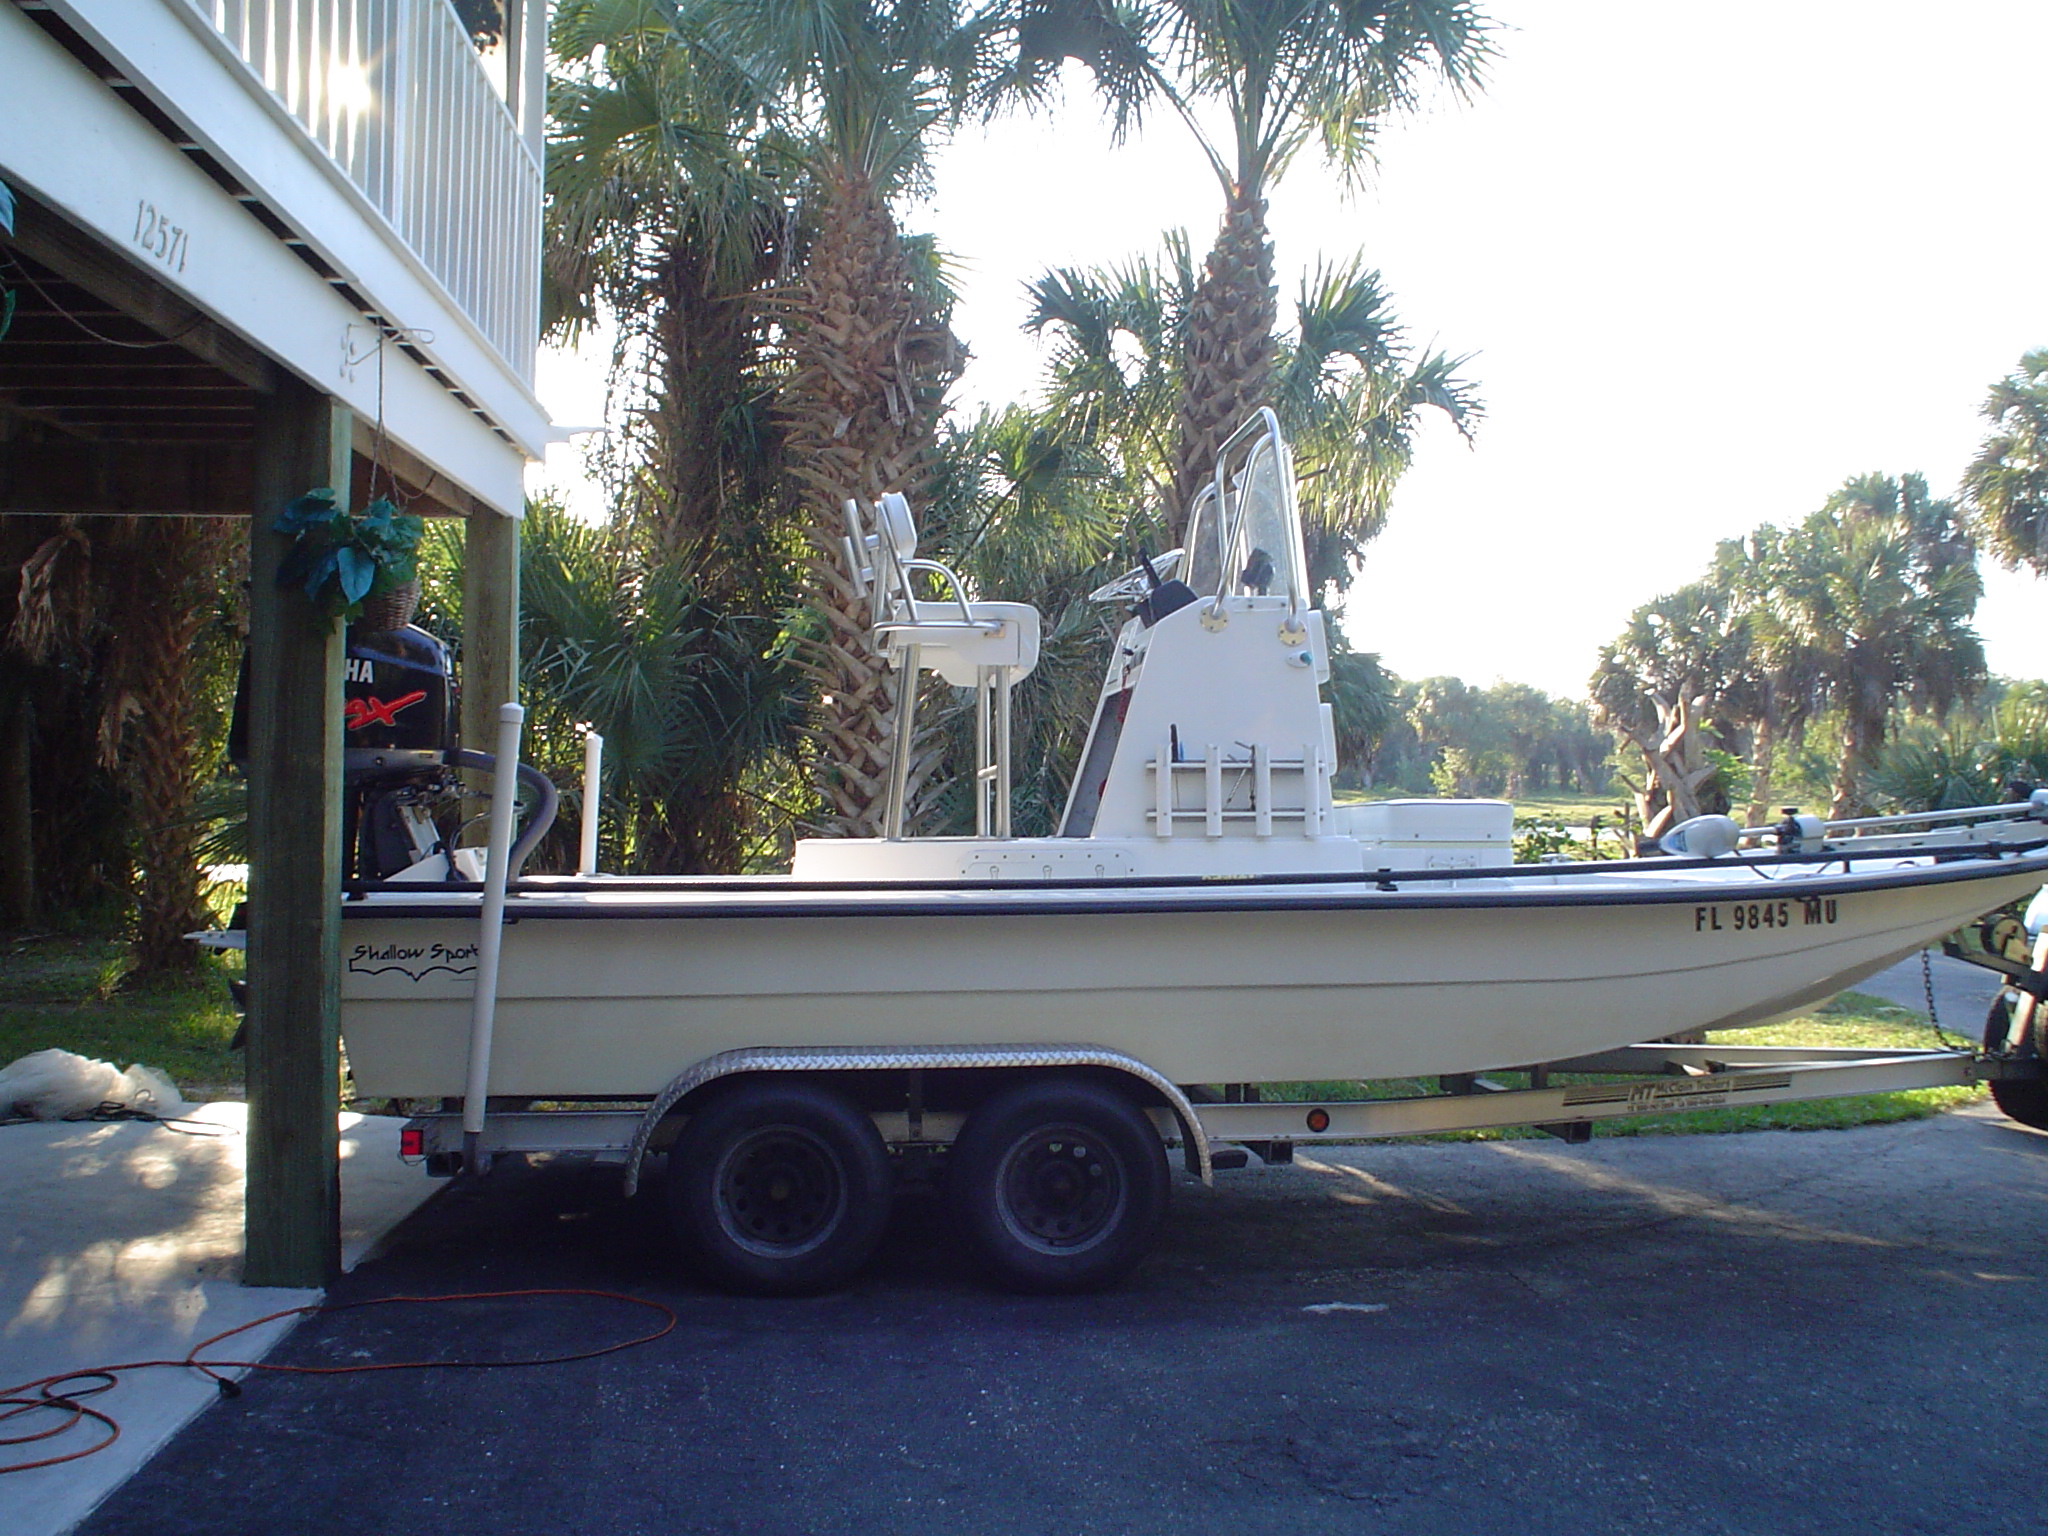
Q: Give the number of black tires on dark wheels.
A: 2